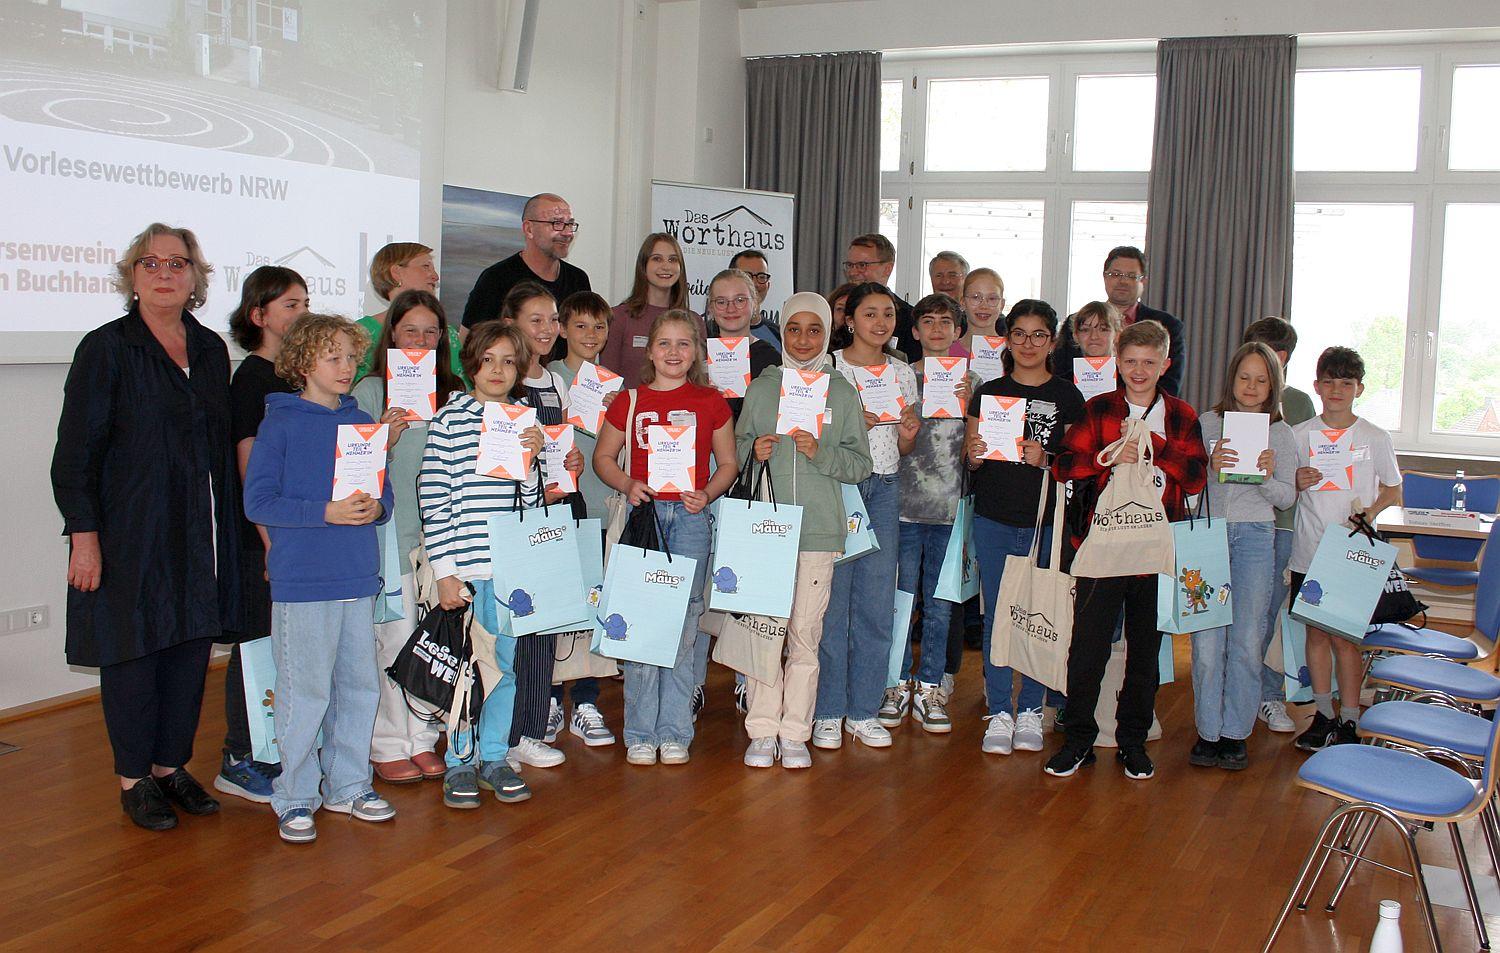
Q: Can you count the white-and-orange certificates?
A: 14